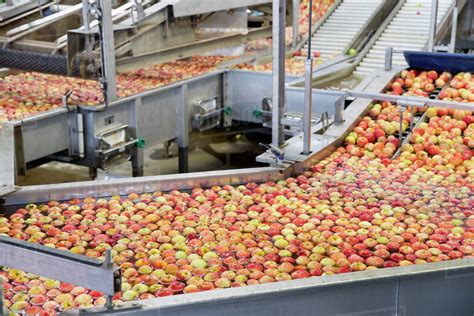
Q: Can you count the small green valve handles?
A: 3